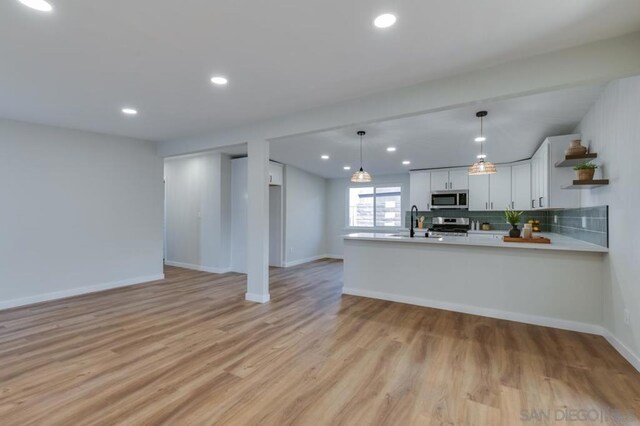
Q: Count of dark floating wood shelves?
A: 2